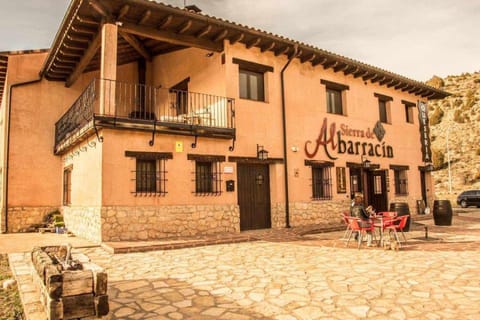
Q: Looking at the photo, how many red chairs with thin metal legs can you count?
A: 4